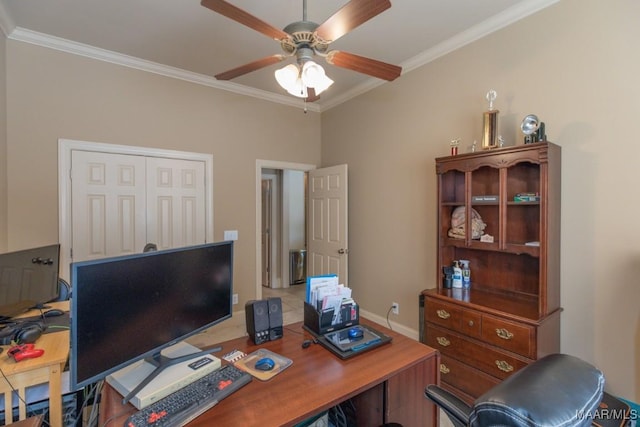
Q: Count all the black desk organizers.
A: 1